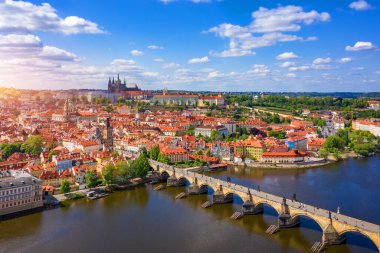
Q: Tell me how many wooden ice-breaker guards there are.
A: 6